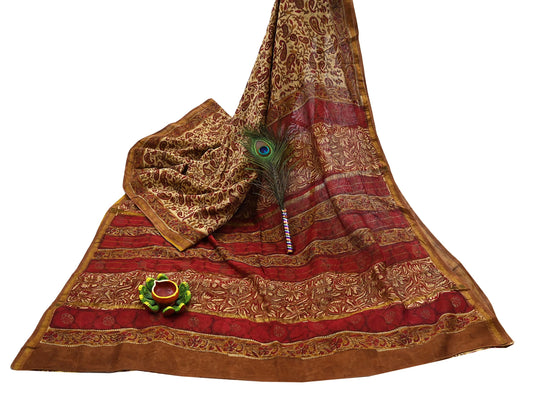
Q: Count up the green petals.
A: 9